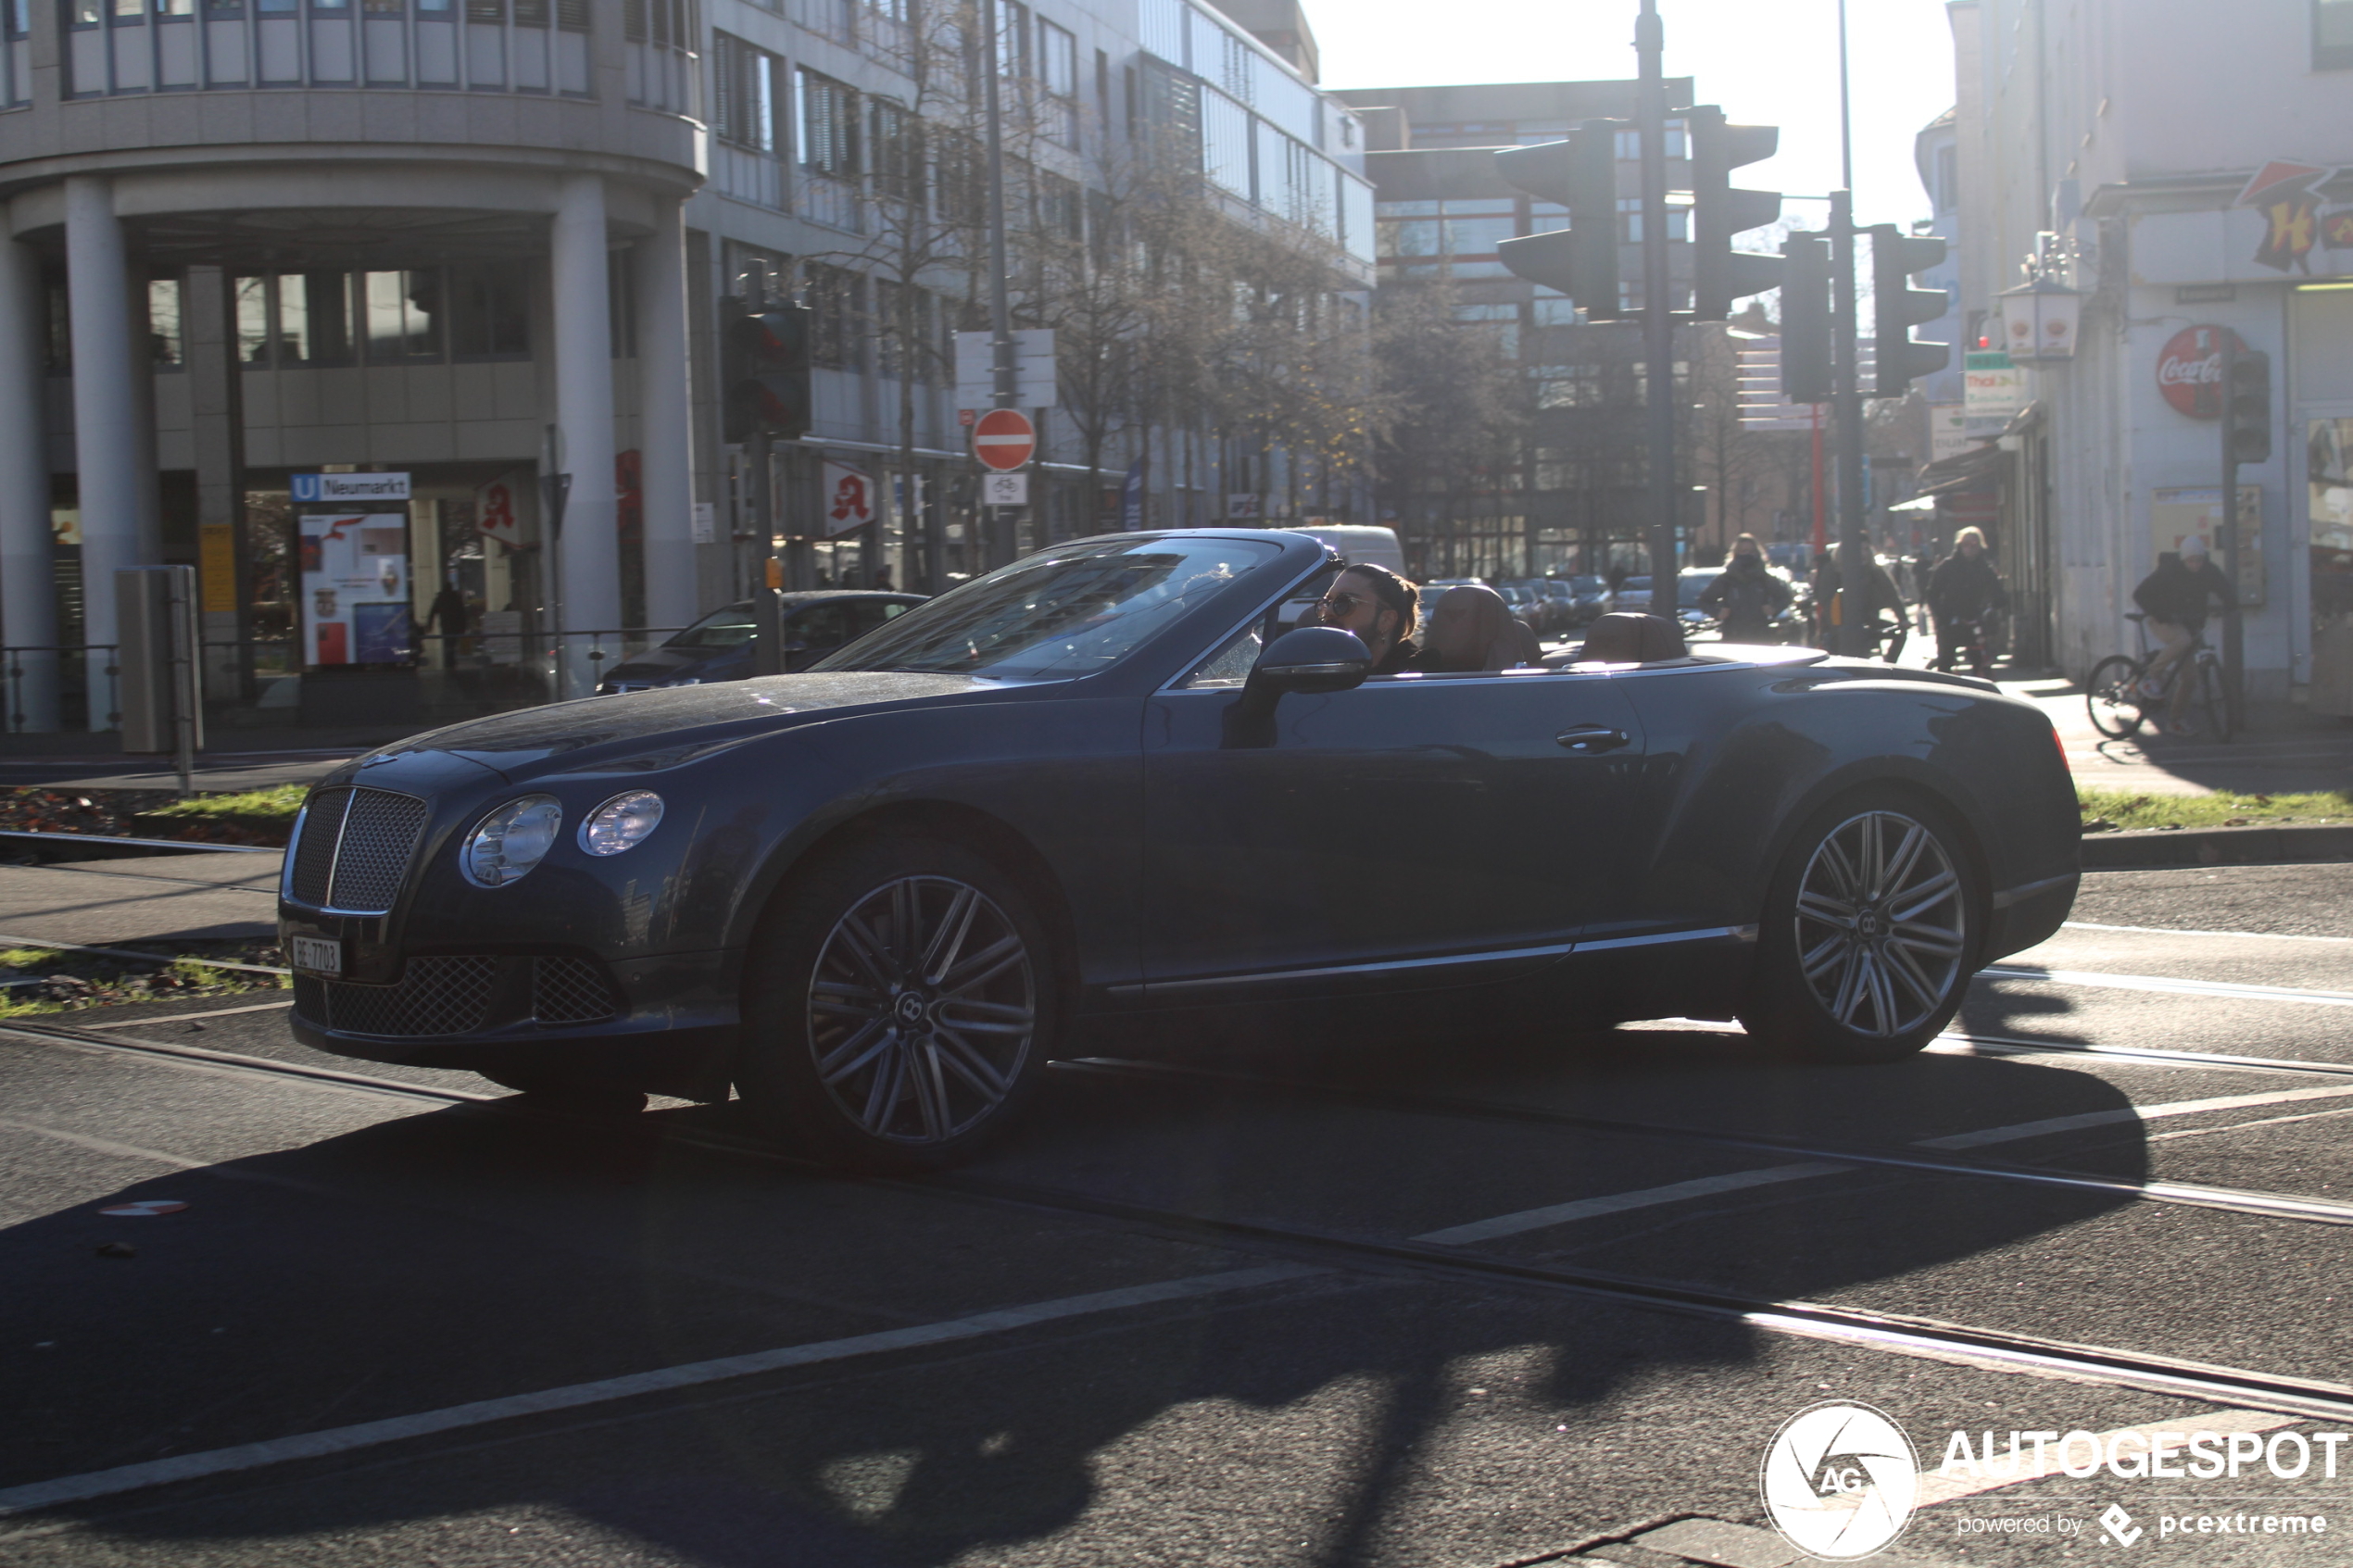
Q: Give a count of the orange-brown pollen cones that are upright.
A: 0